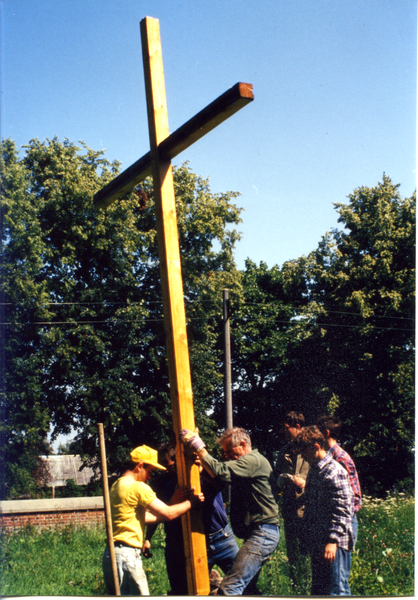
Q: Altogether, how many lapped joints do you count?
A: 1